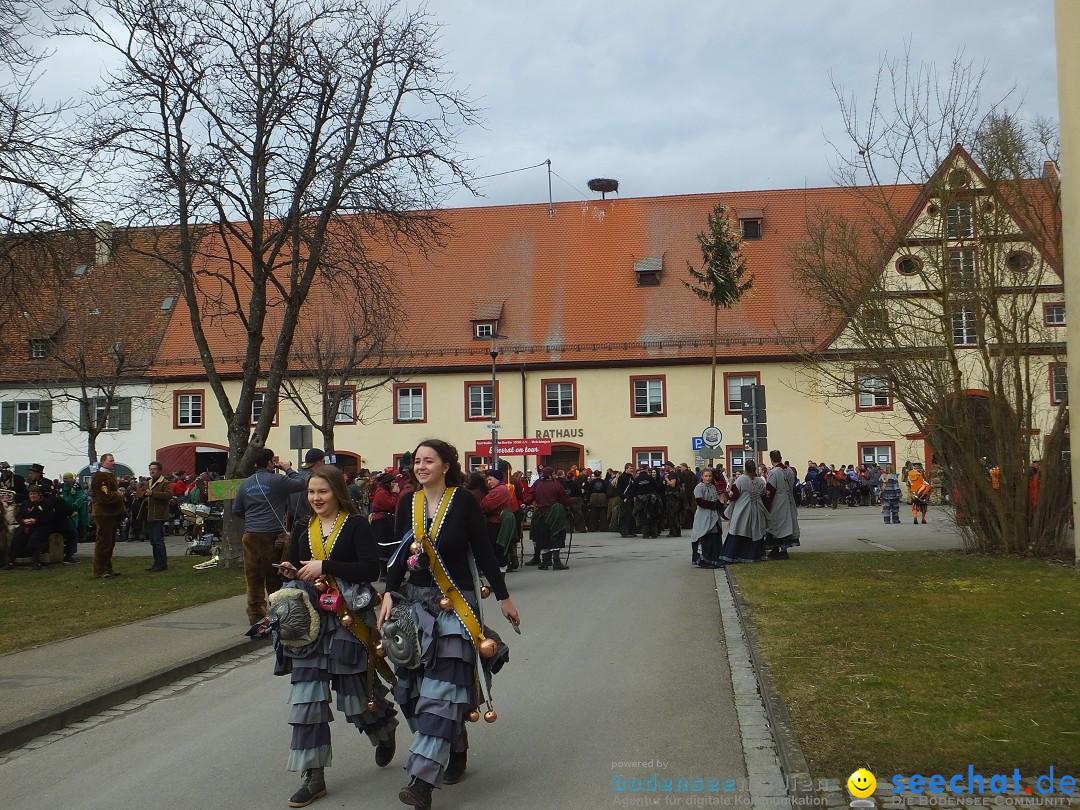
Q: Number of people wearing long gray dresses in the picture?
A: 3